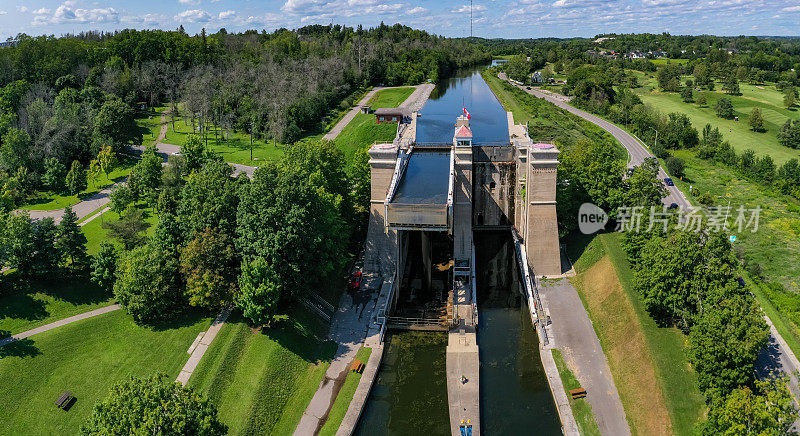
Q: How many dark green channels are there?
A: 2